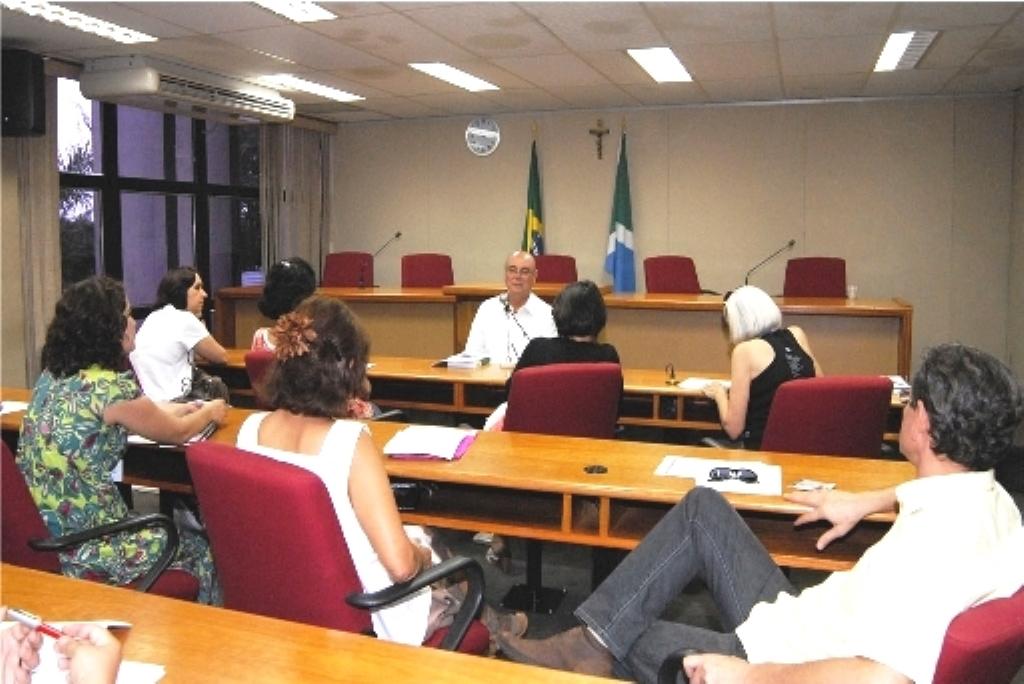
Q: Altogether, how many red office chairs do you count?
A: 11